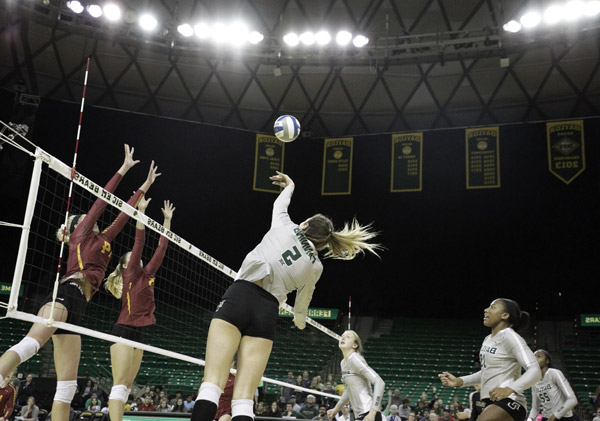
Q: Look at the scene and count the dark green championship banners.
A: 5